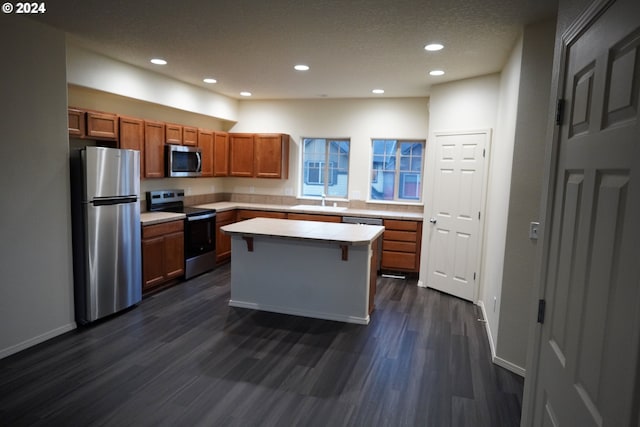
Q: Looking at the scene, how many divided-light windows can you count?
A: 2